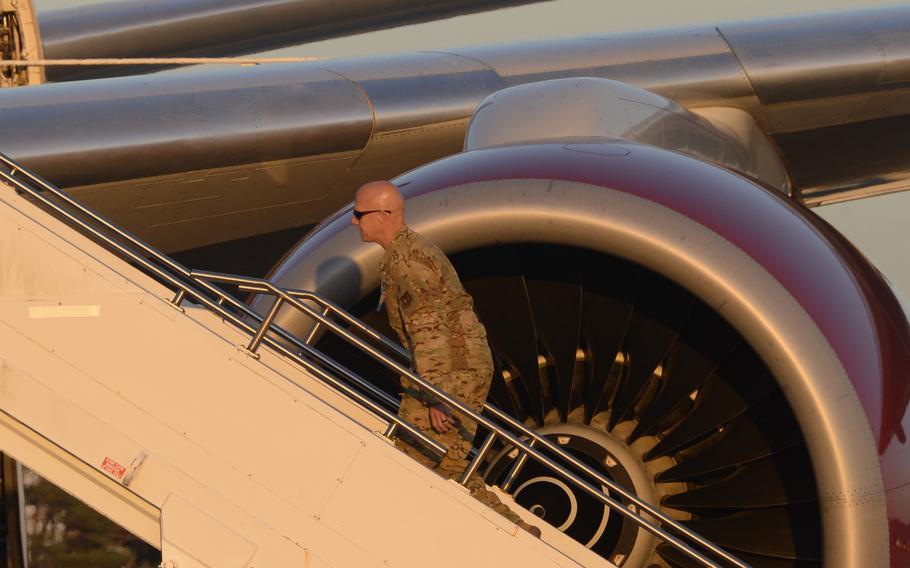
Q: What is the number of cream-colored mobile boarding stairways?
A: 1